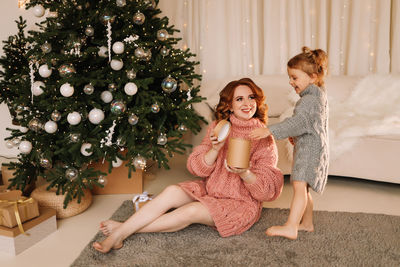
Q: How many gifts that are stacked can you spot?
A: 2